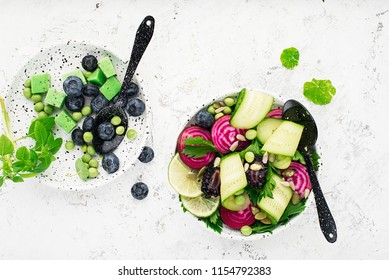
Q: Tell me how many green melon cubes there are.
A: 7